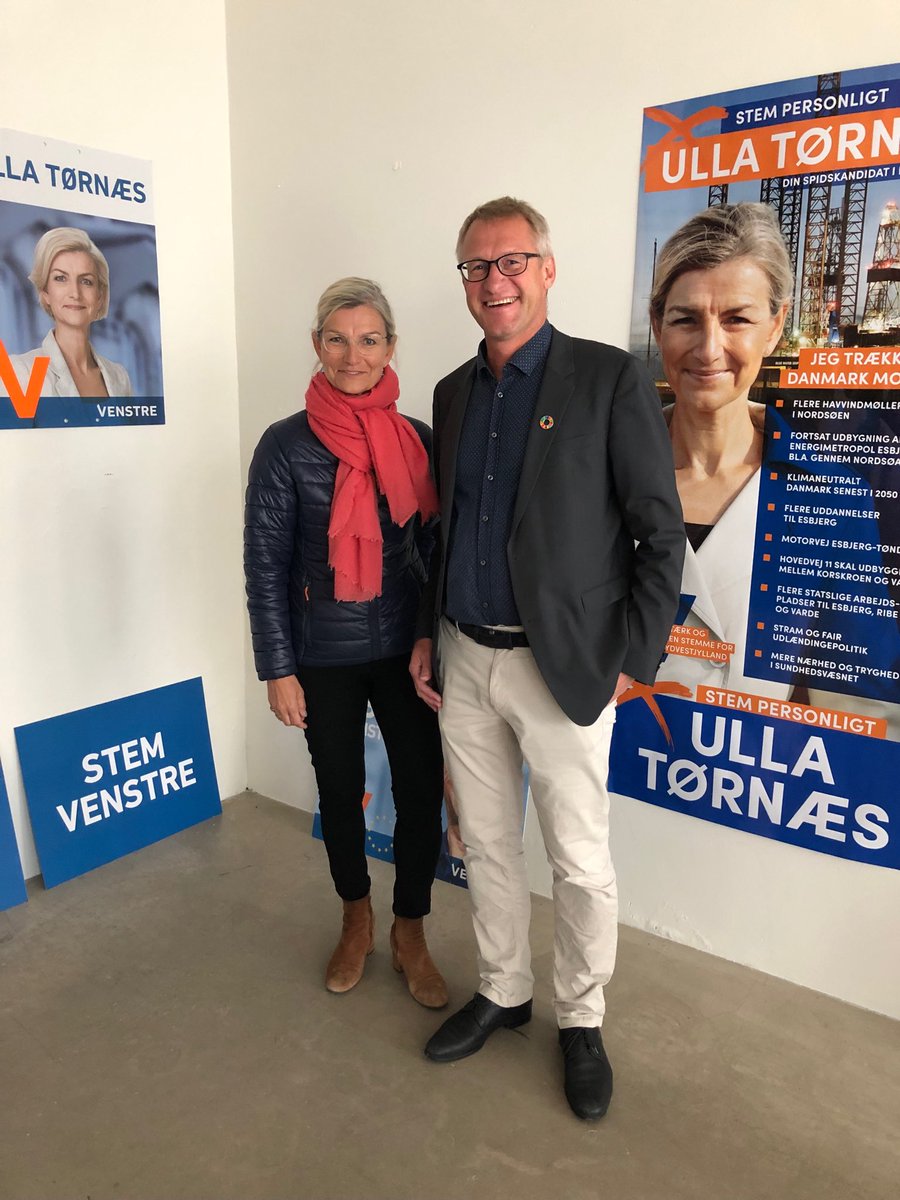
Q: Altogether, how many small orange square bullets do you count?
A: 9